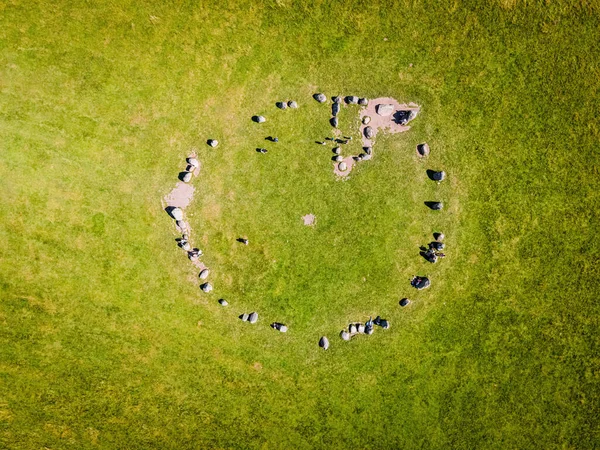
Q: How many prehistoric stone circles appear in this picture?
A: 1